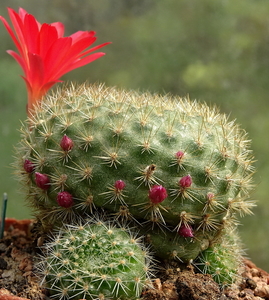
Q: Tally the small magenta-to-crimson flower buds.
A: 9